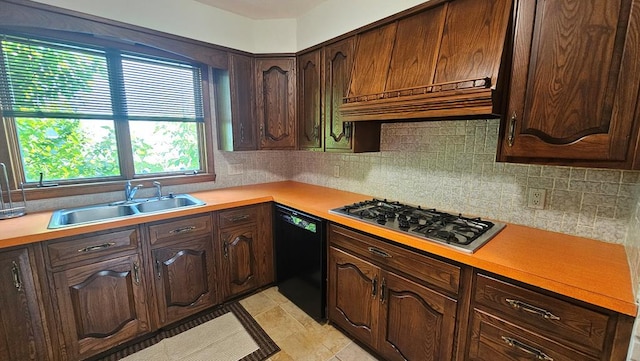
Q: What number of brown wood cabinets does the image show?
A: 11